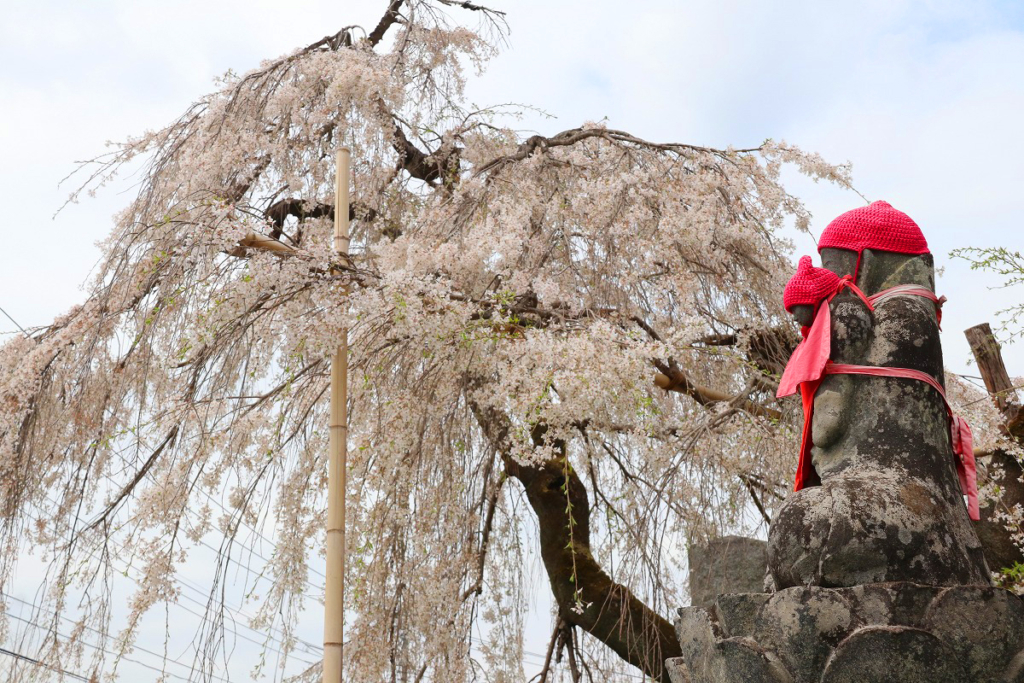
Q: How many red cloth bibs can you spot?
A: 2